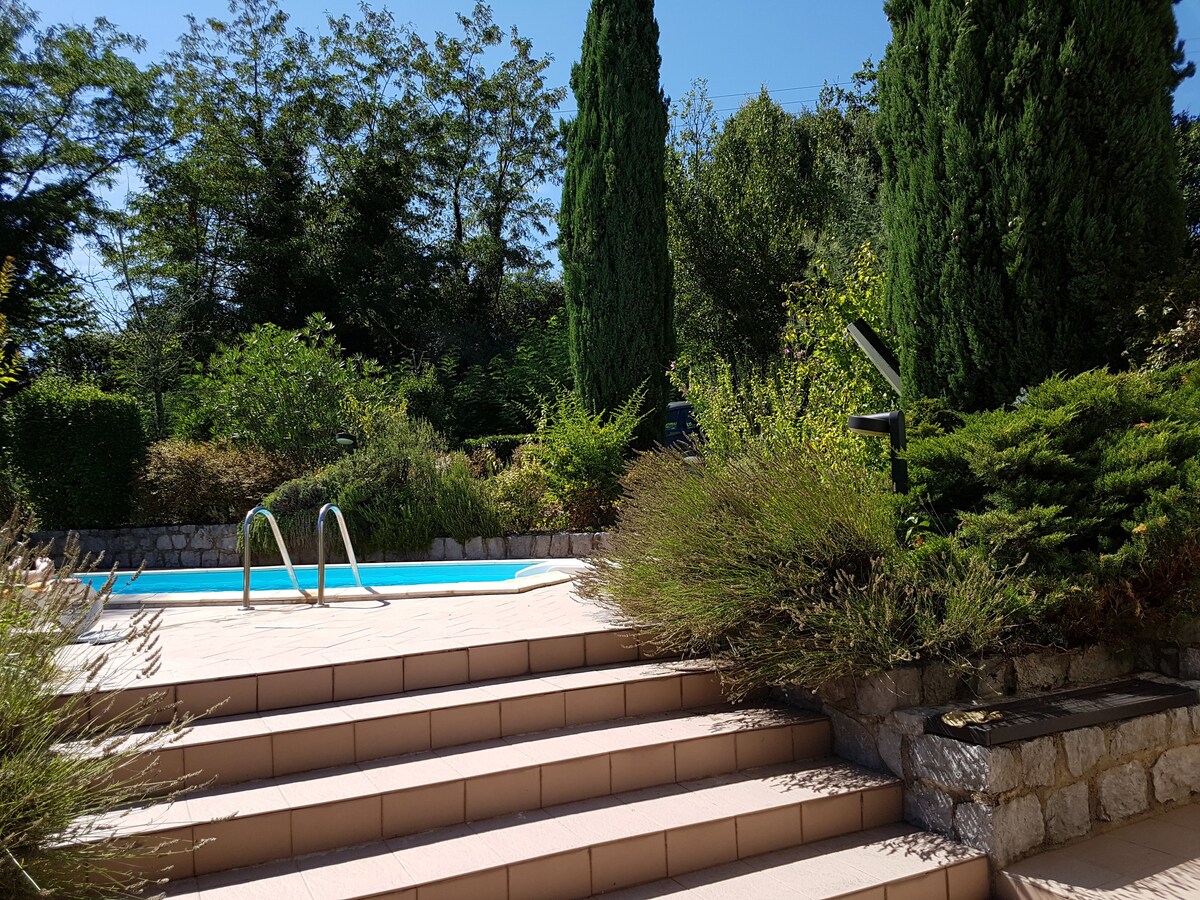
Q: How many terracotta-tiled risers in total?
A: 5